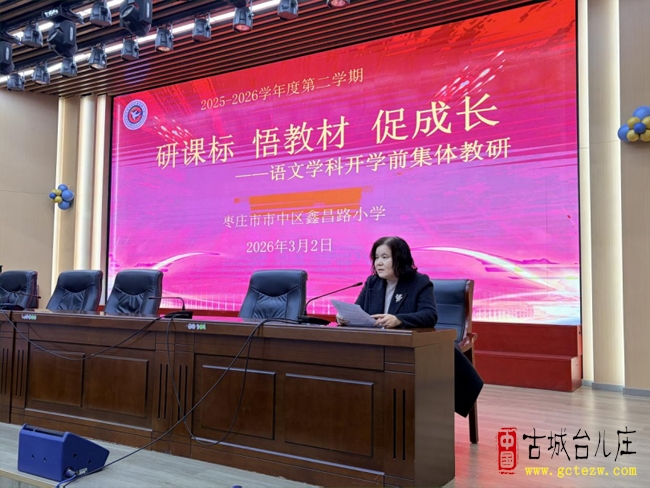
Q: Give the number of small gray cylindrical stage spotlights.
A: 12